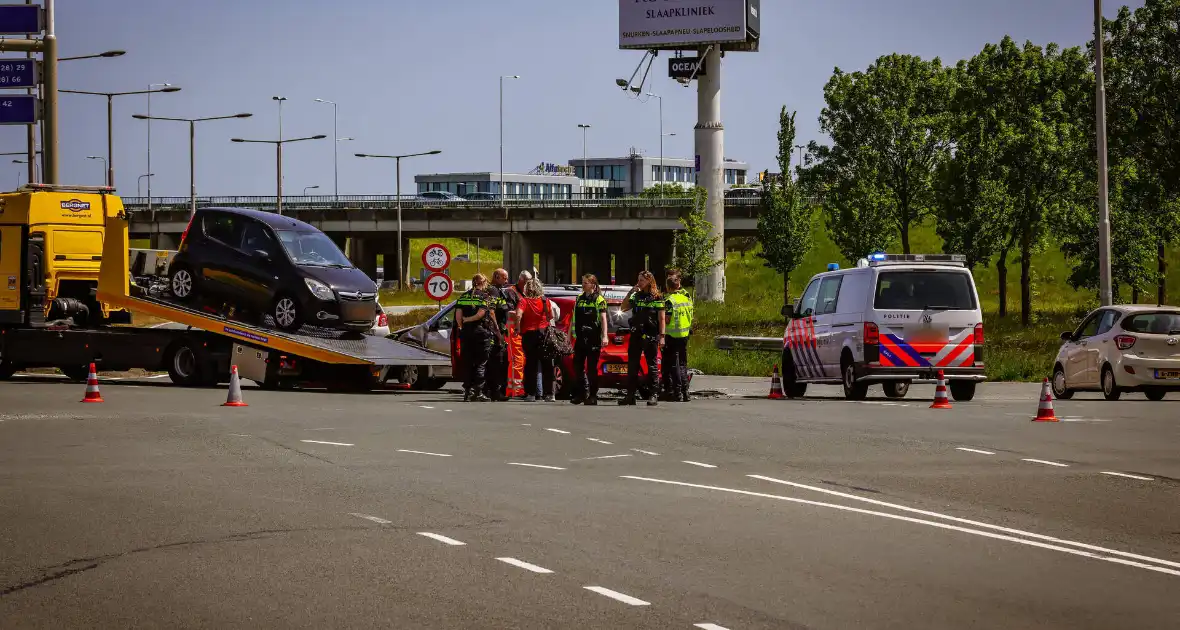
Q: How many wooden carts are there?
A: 0